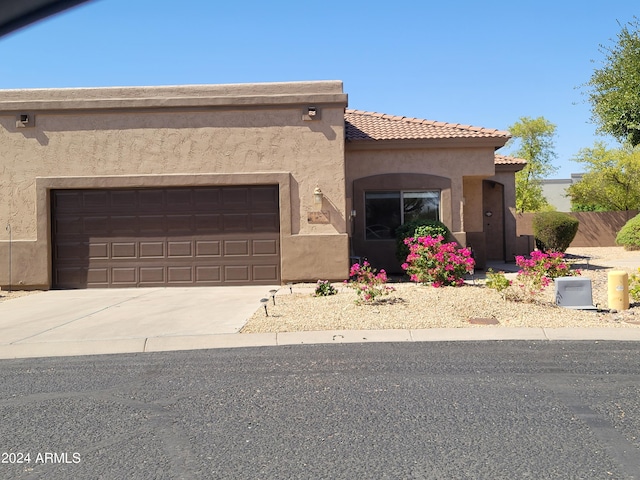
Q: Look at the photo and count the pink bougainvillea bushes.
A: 3